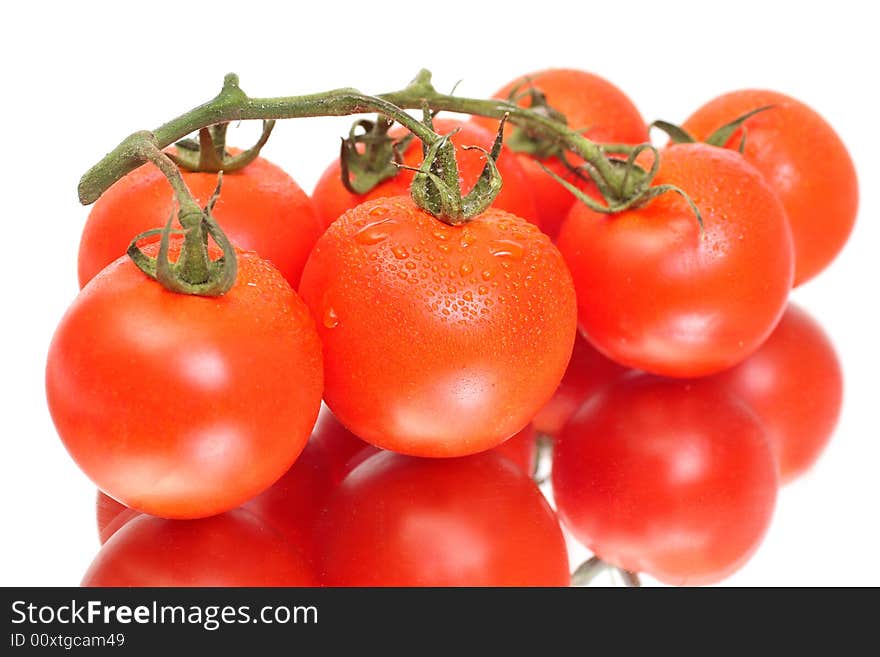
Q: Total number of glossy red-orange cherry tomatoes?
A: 7